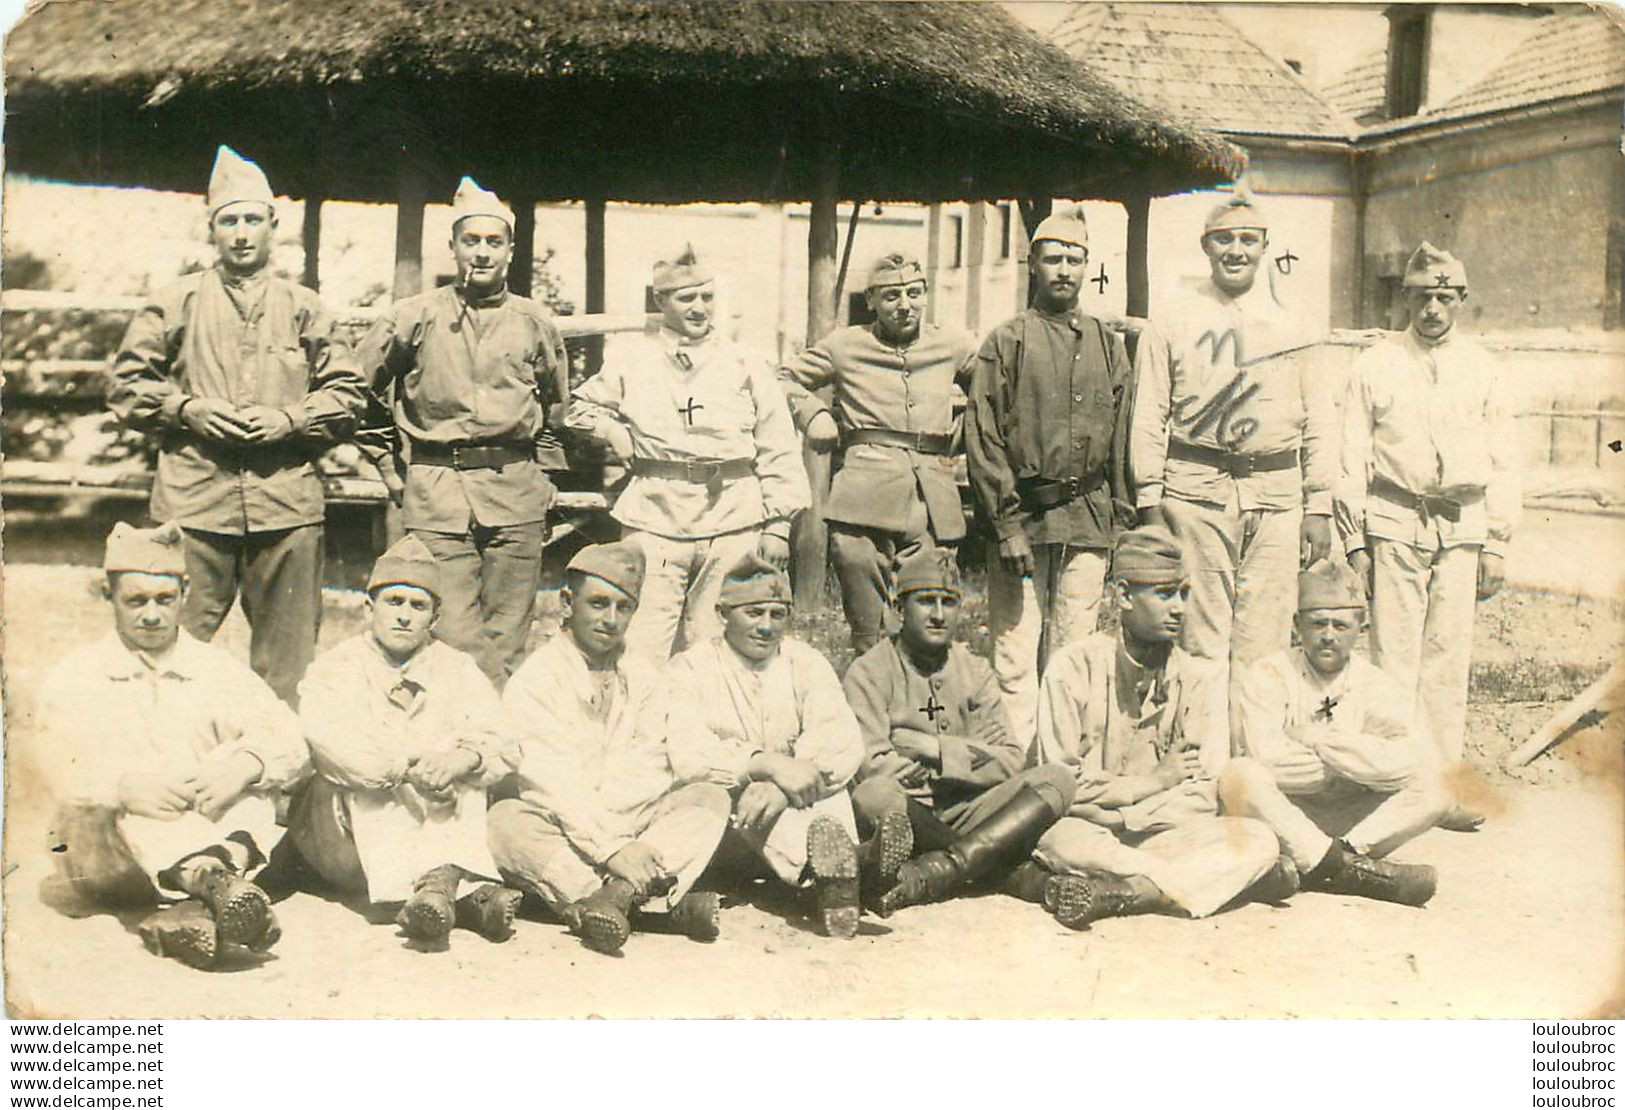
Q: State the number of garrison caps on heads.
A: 14